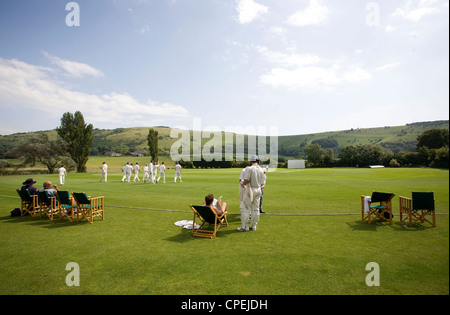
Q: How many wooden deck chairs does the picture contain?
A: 7